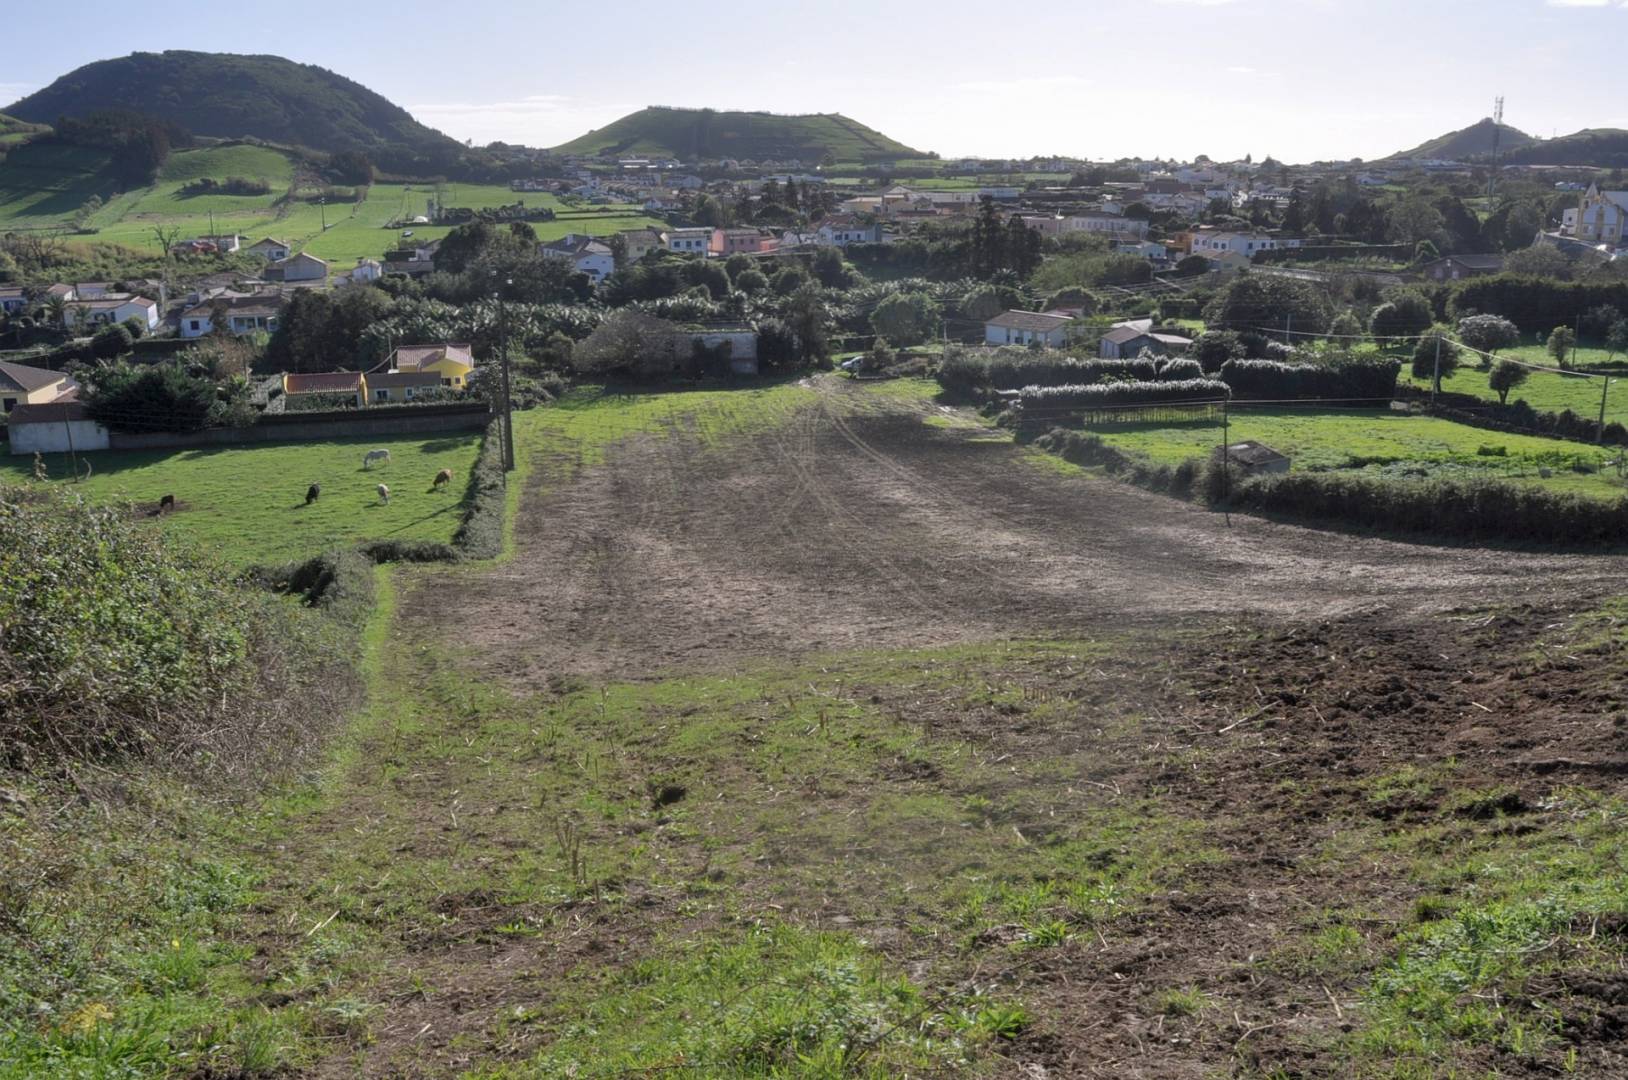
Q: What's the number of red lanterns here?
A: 0